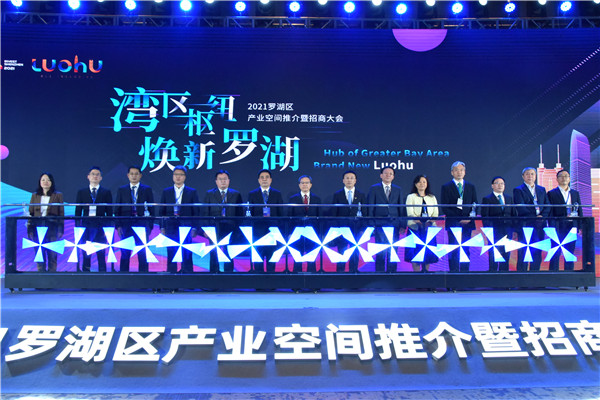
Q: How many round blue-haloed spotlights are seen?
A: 11